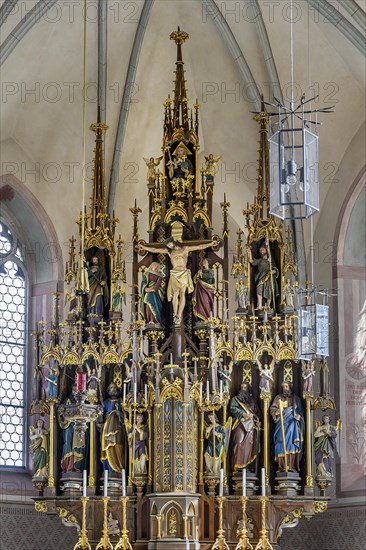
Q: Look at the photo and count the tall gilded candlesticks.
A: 6